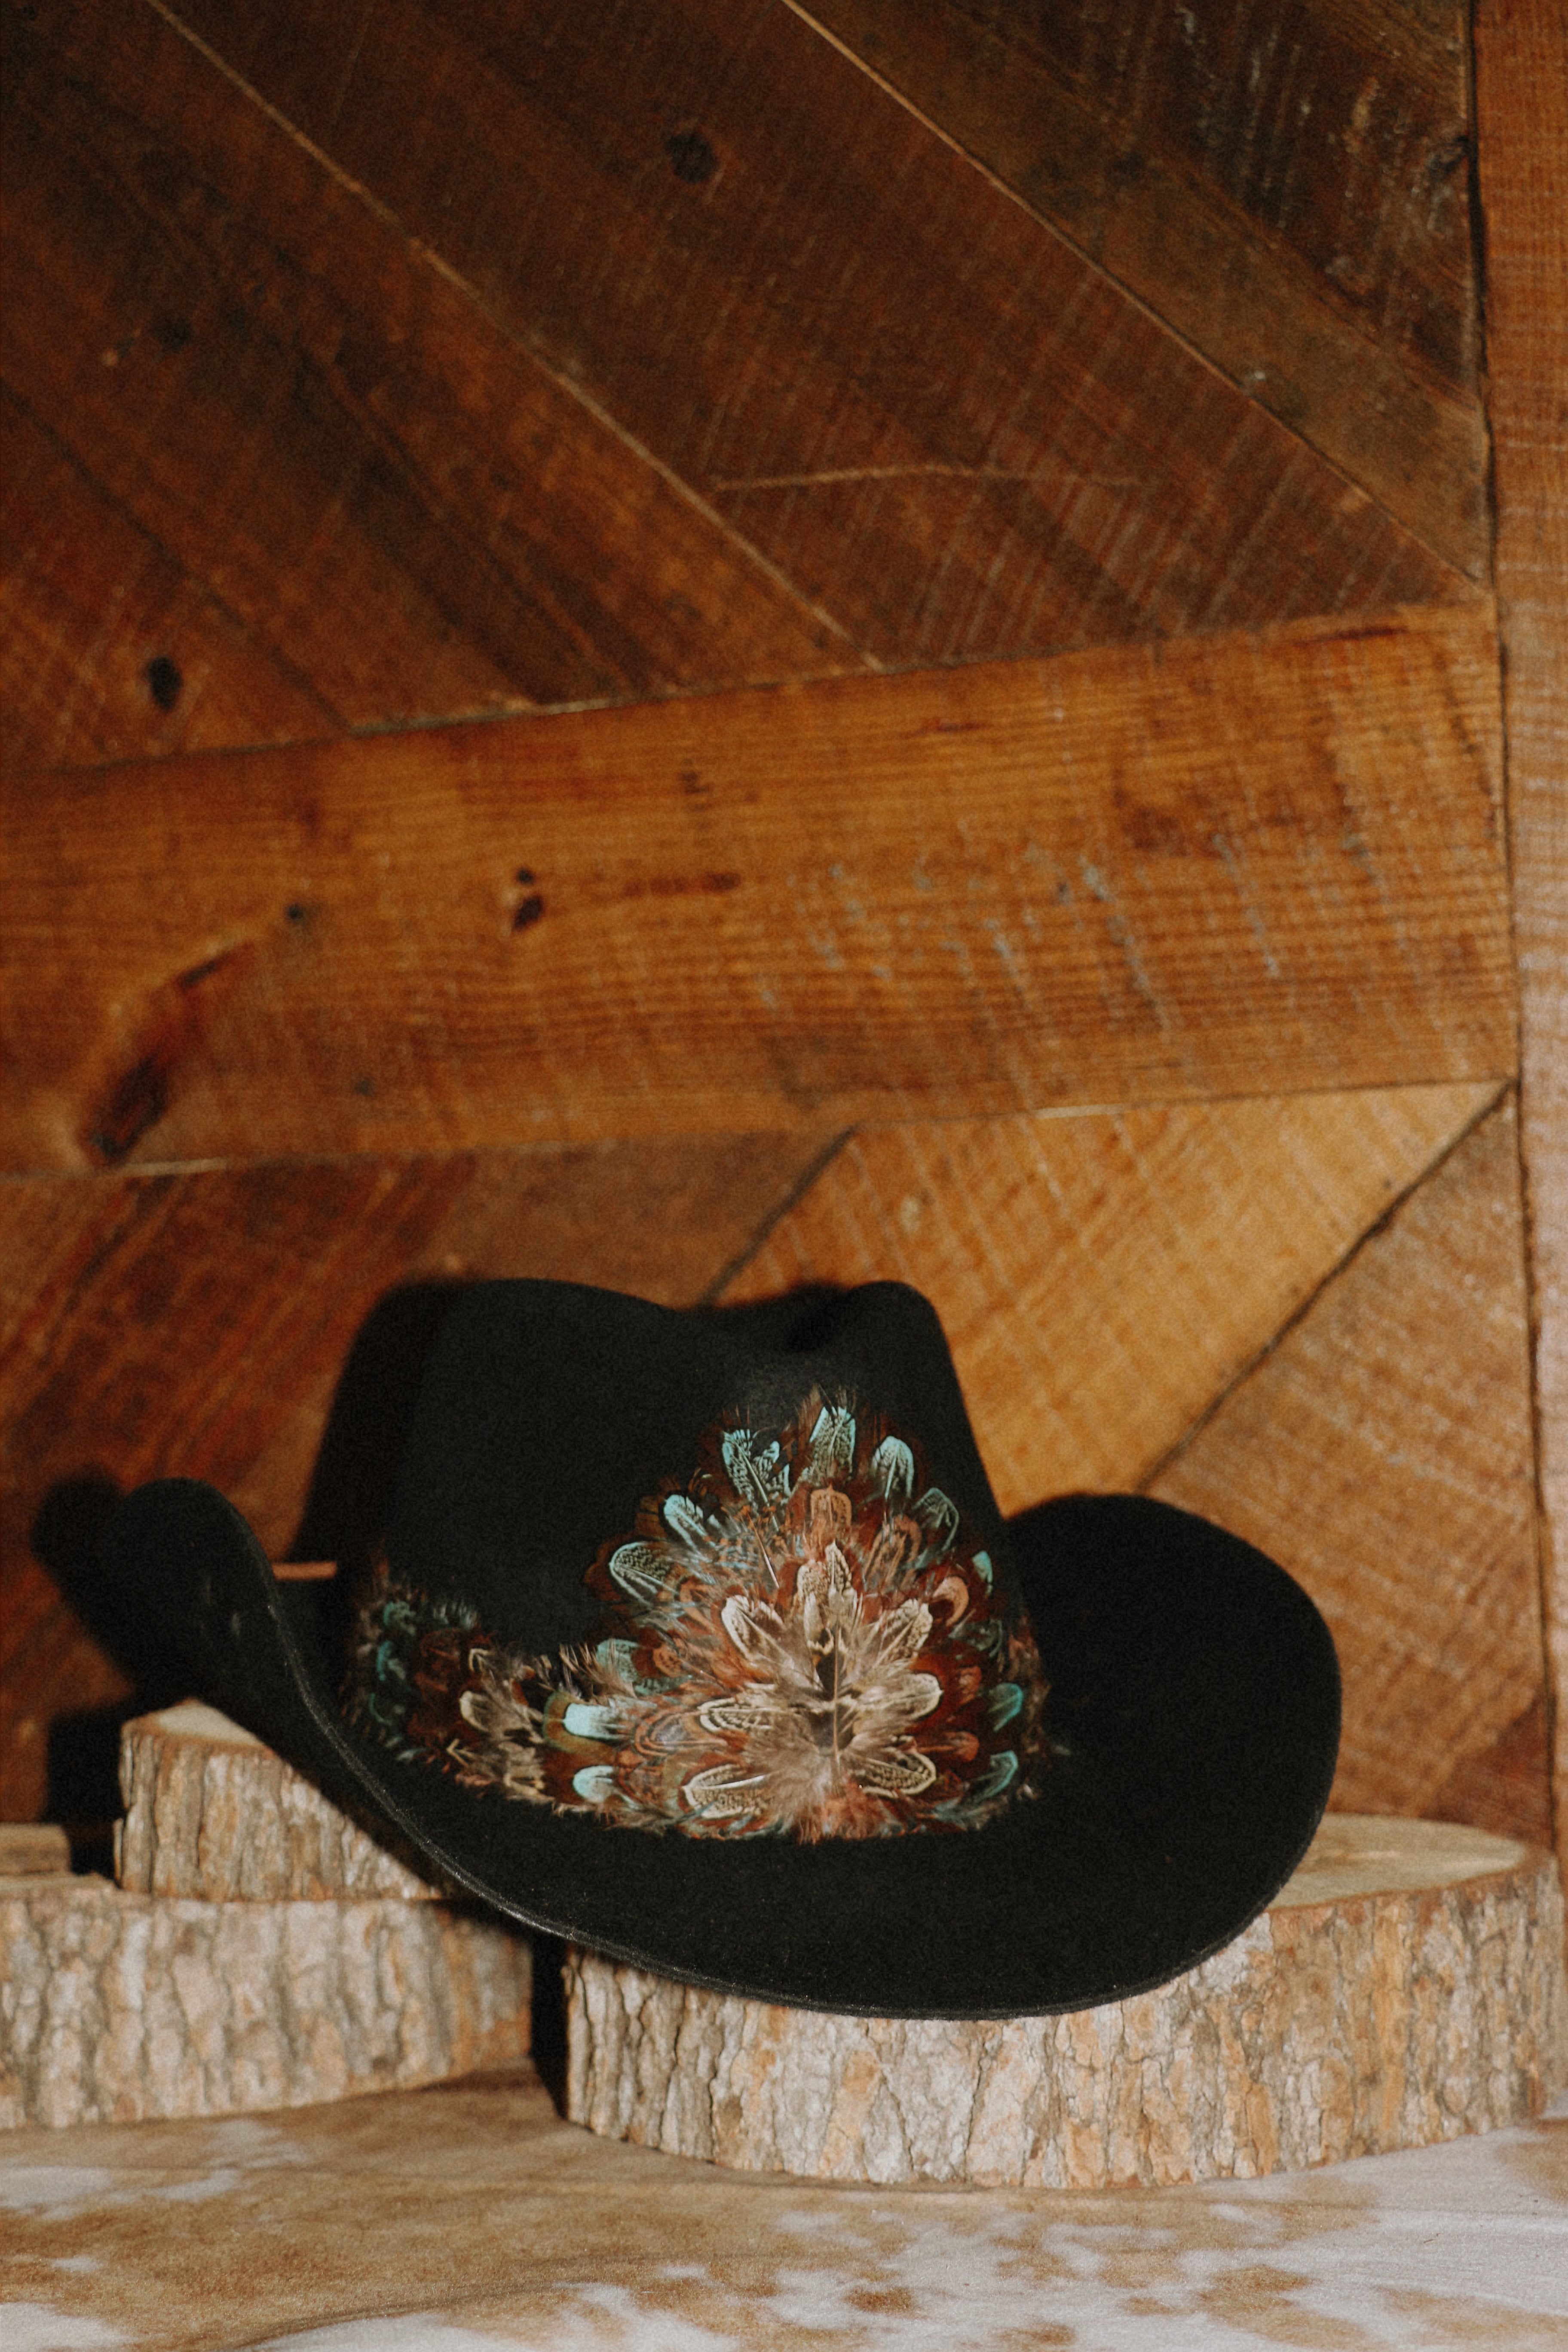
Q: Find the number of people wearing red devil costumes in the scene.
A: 0